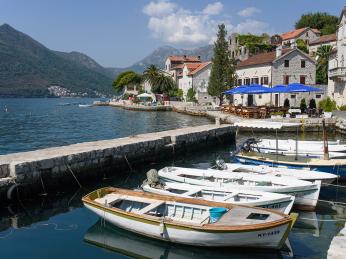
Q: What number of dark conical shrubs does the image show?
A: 3